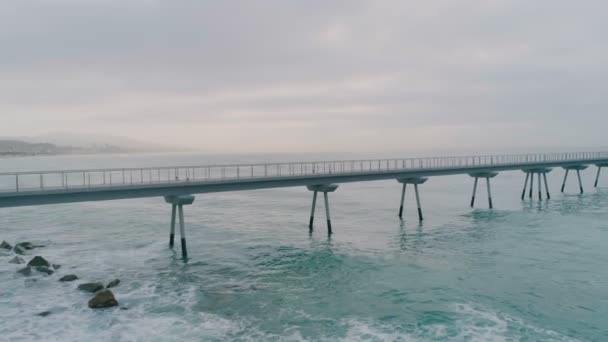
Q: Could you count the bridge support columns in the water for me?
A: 15